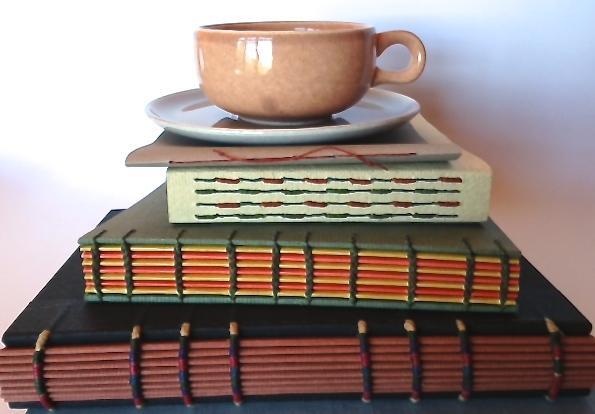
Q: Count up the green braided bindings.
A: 10